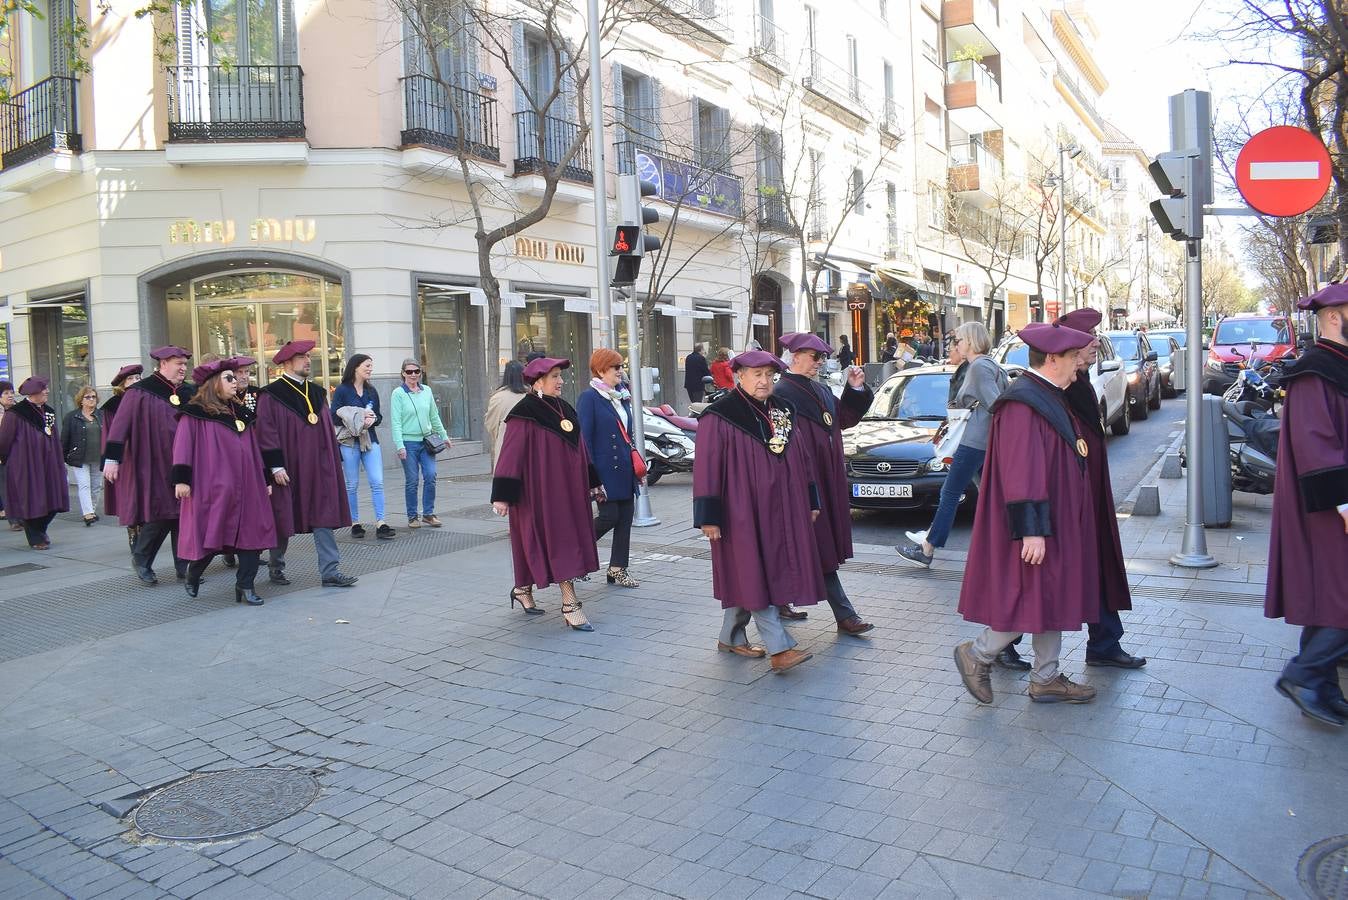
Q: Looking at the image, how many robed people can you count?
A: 12